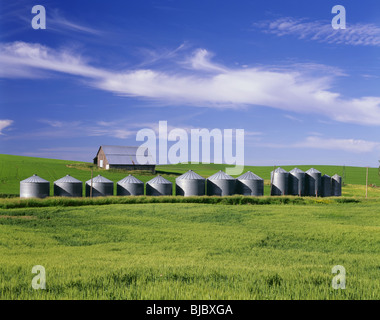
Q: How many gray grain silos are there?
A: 13